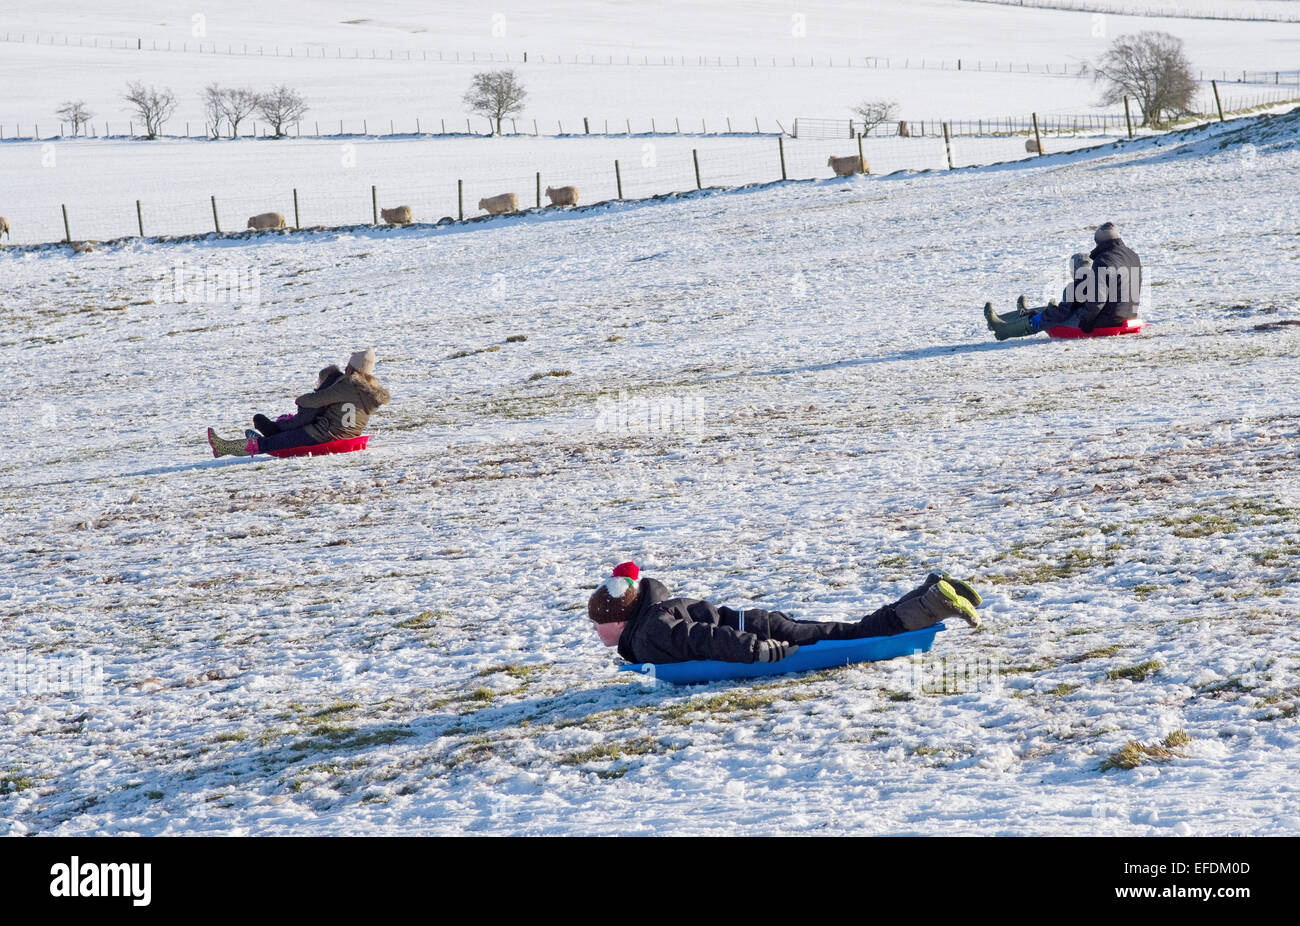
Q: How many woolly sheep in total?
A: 7